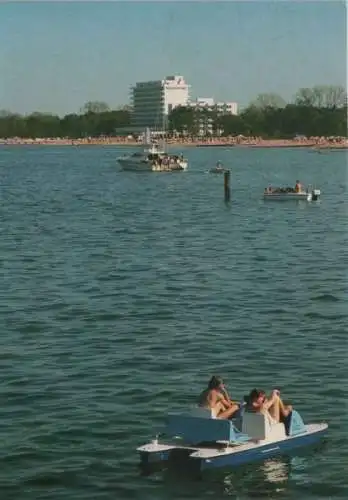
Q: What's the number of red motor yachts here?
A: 0